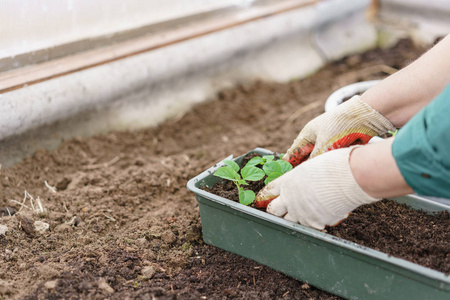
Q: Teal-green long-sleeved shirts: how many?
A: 1